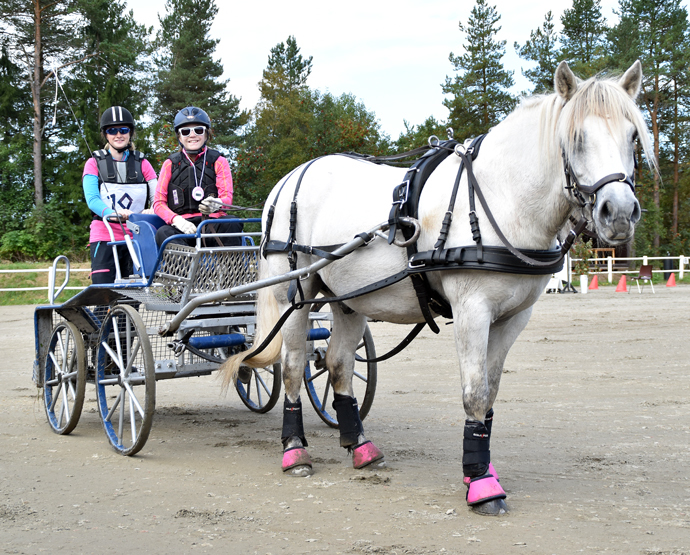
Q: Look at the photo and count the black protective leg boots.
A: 4